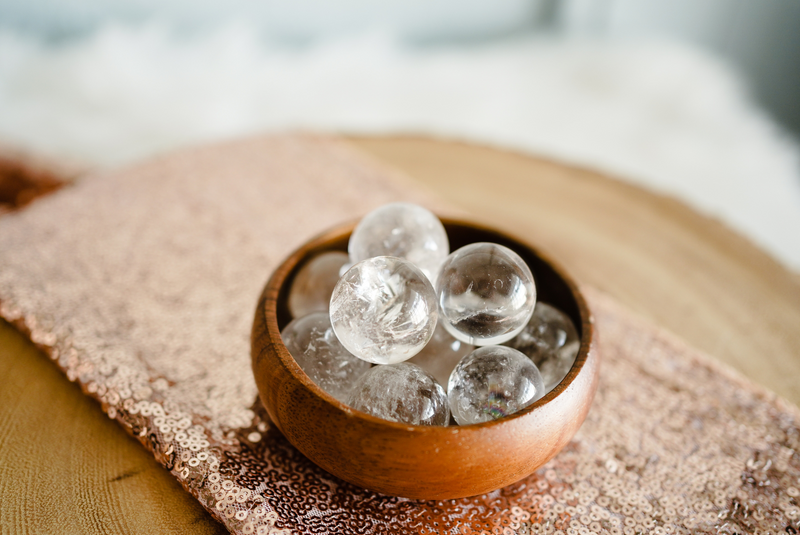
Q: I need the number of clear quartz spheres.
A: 9